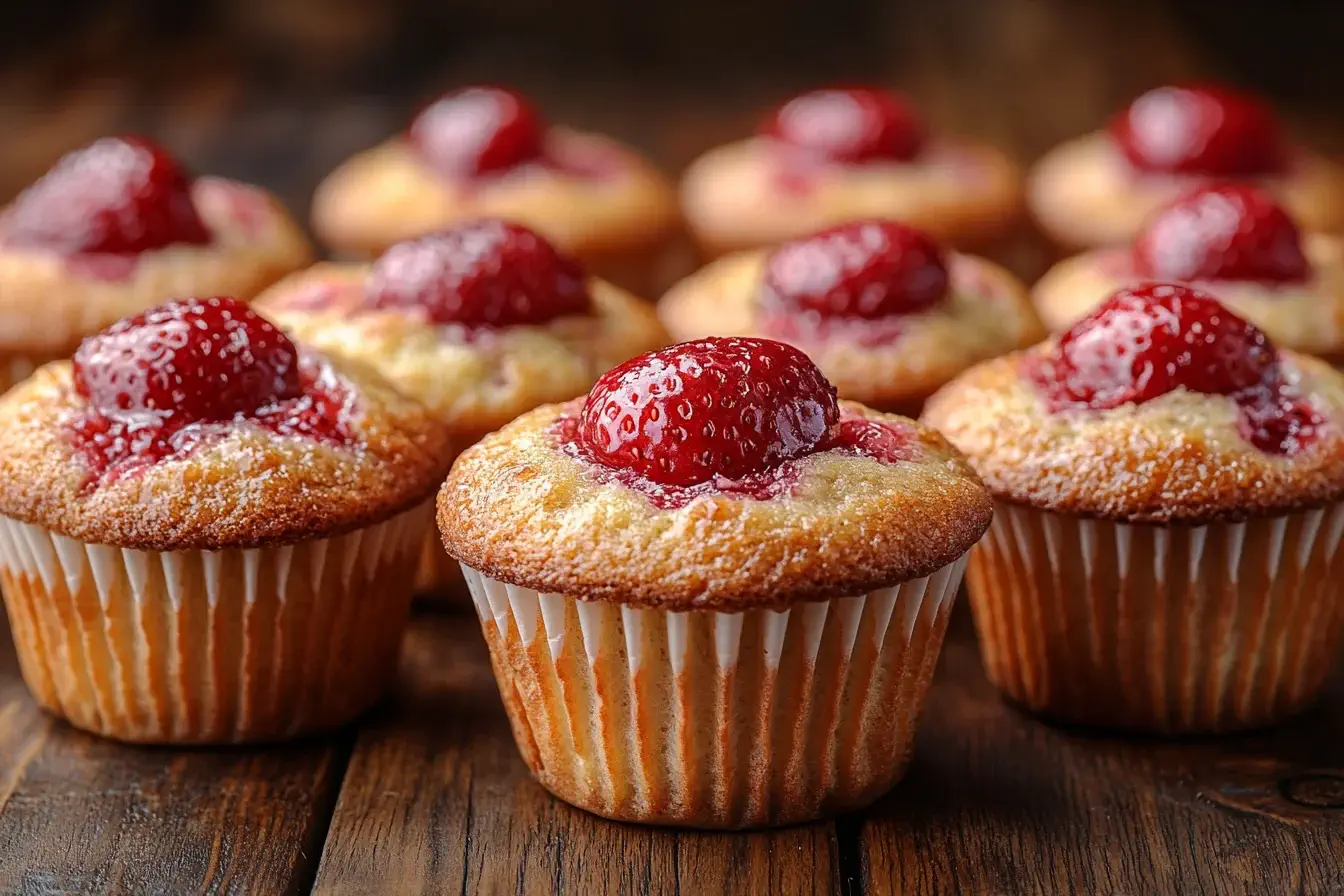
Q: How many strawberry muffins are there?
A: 10